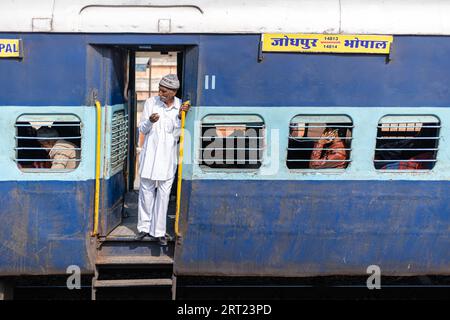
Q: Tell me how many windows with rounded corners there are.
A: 4